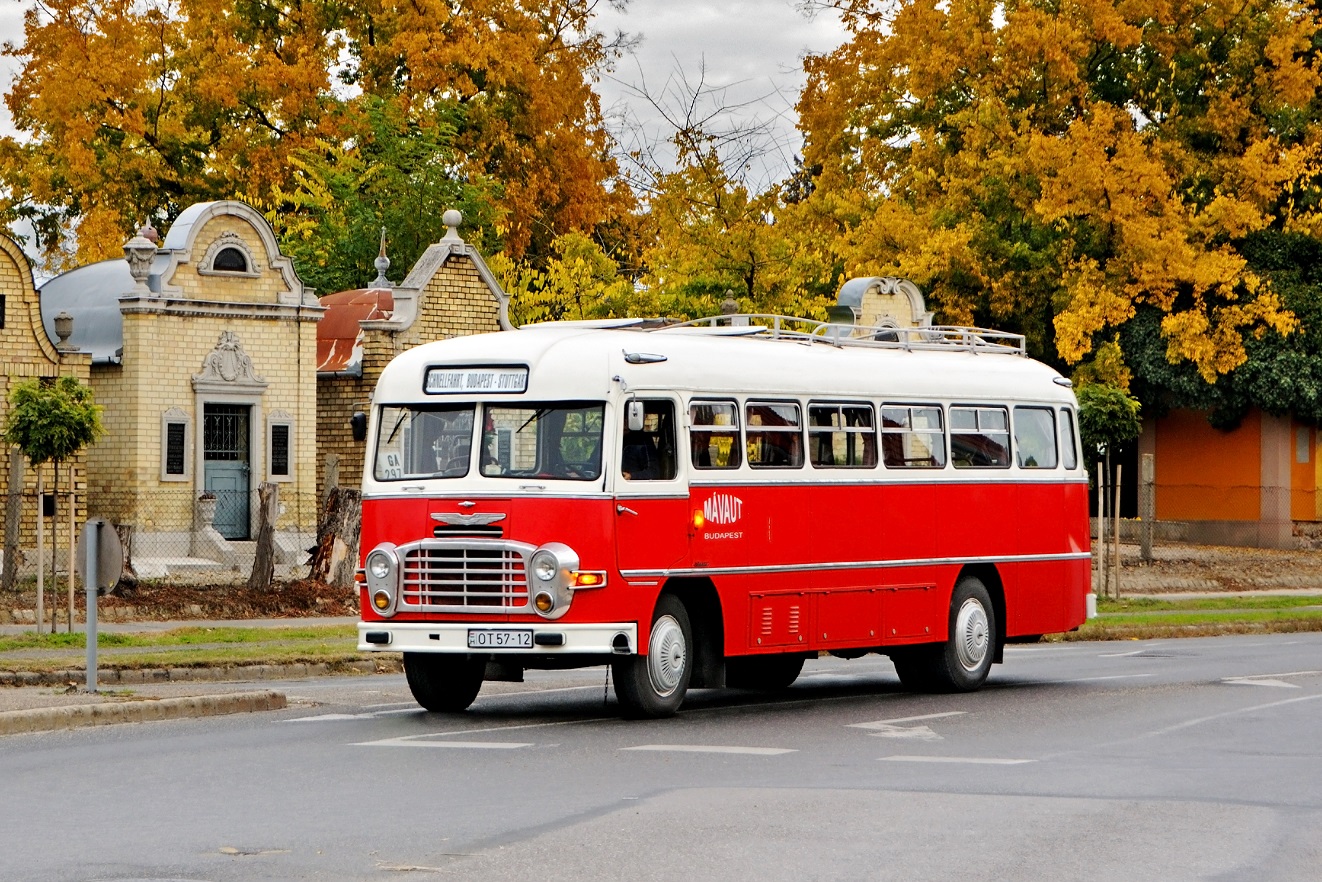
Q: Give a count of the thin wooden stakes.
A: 4